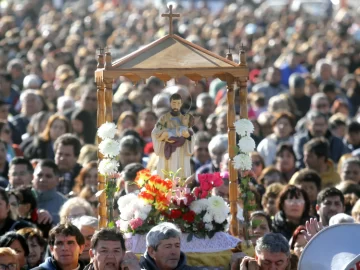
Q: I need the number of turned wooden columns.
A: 4